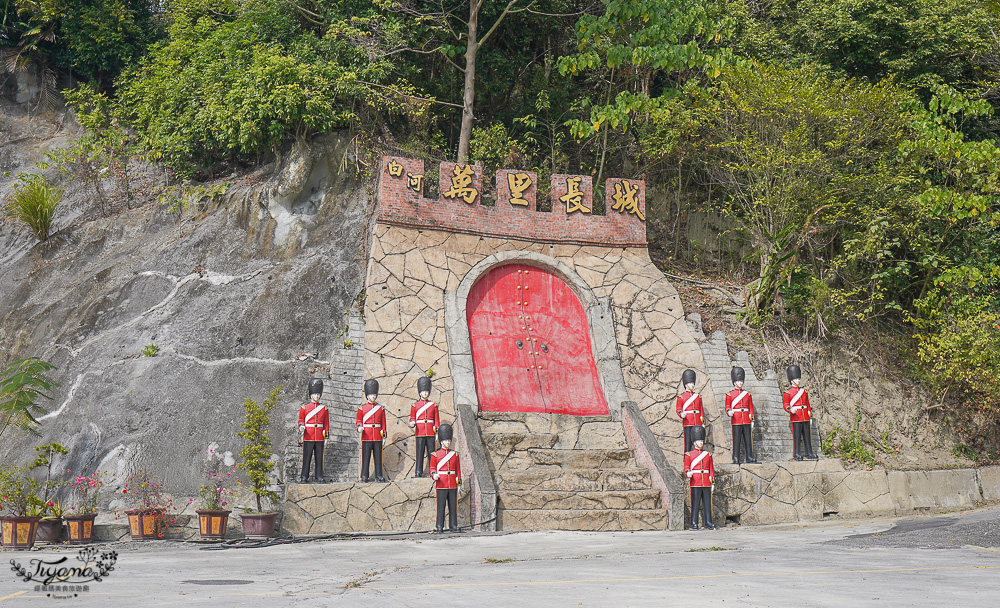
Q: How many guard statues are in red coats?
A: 8